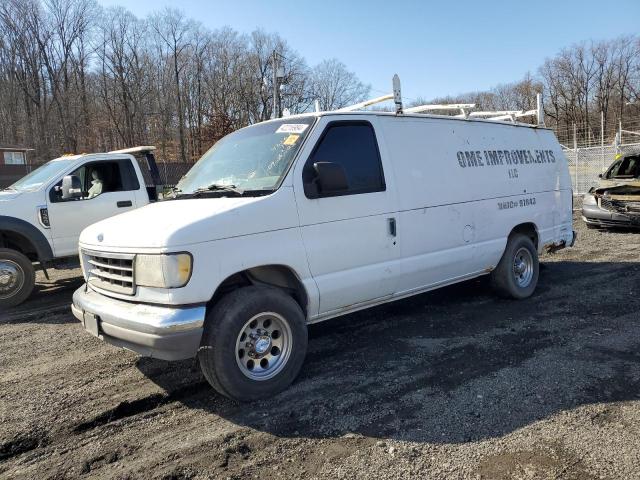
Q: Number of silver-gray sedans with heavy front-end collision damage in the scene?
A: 1